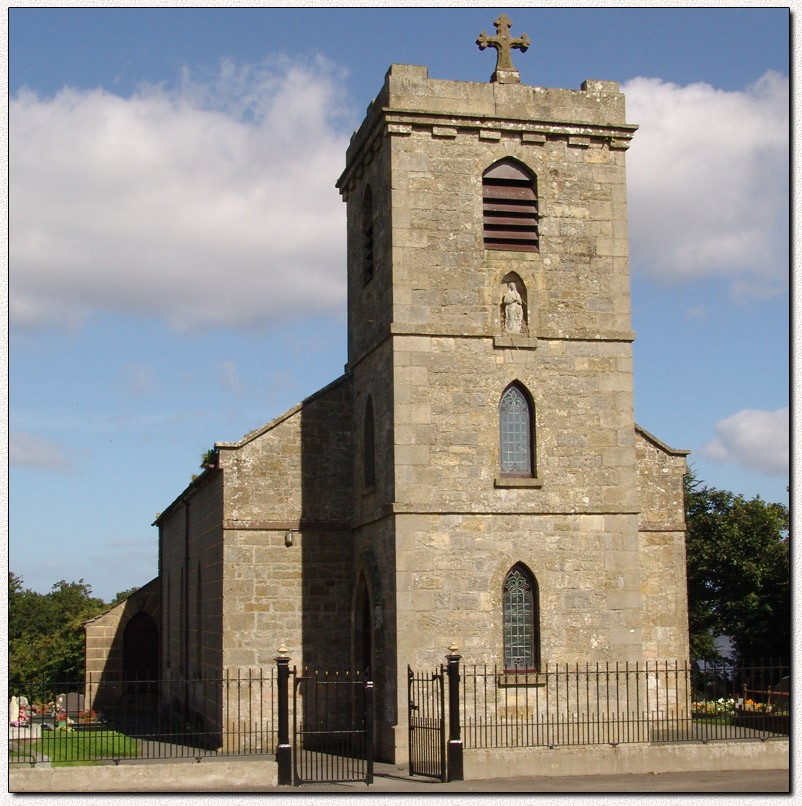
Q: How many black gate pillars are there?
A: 2